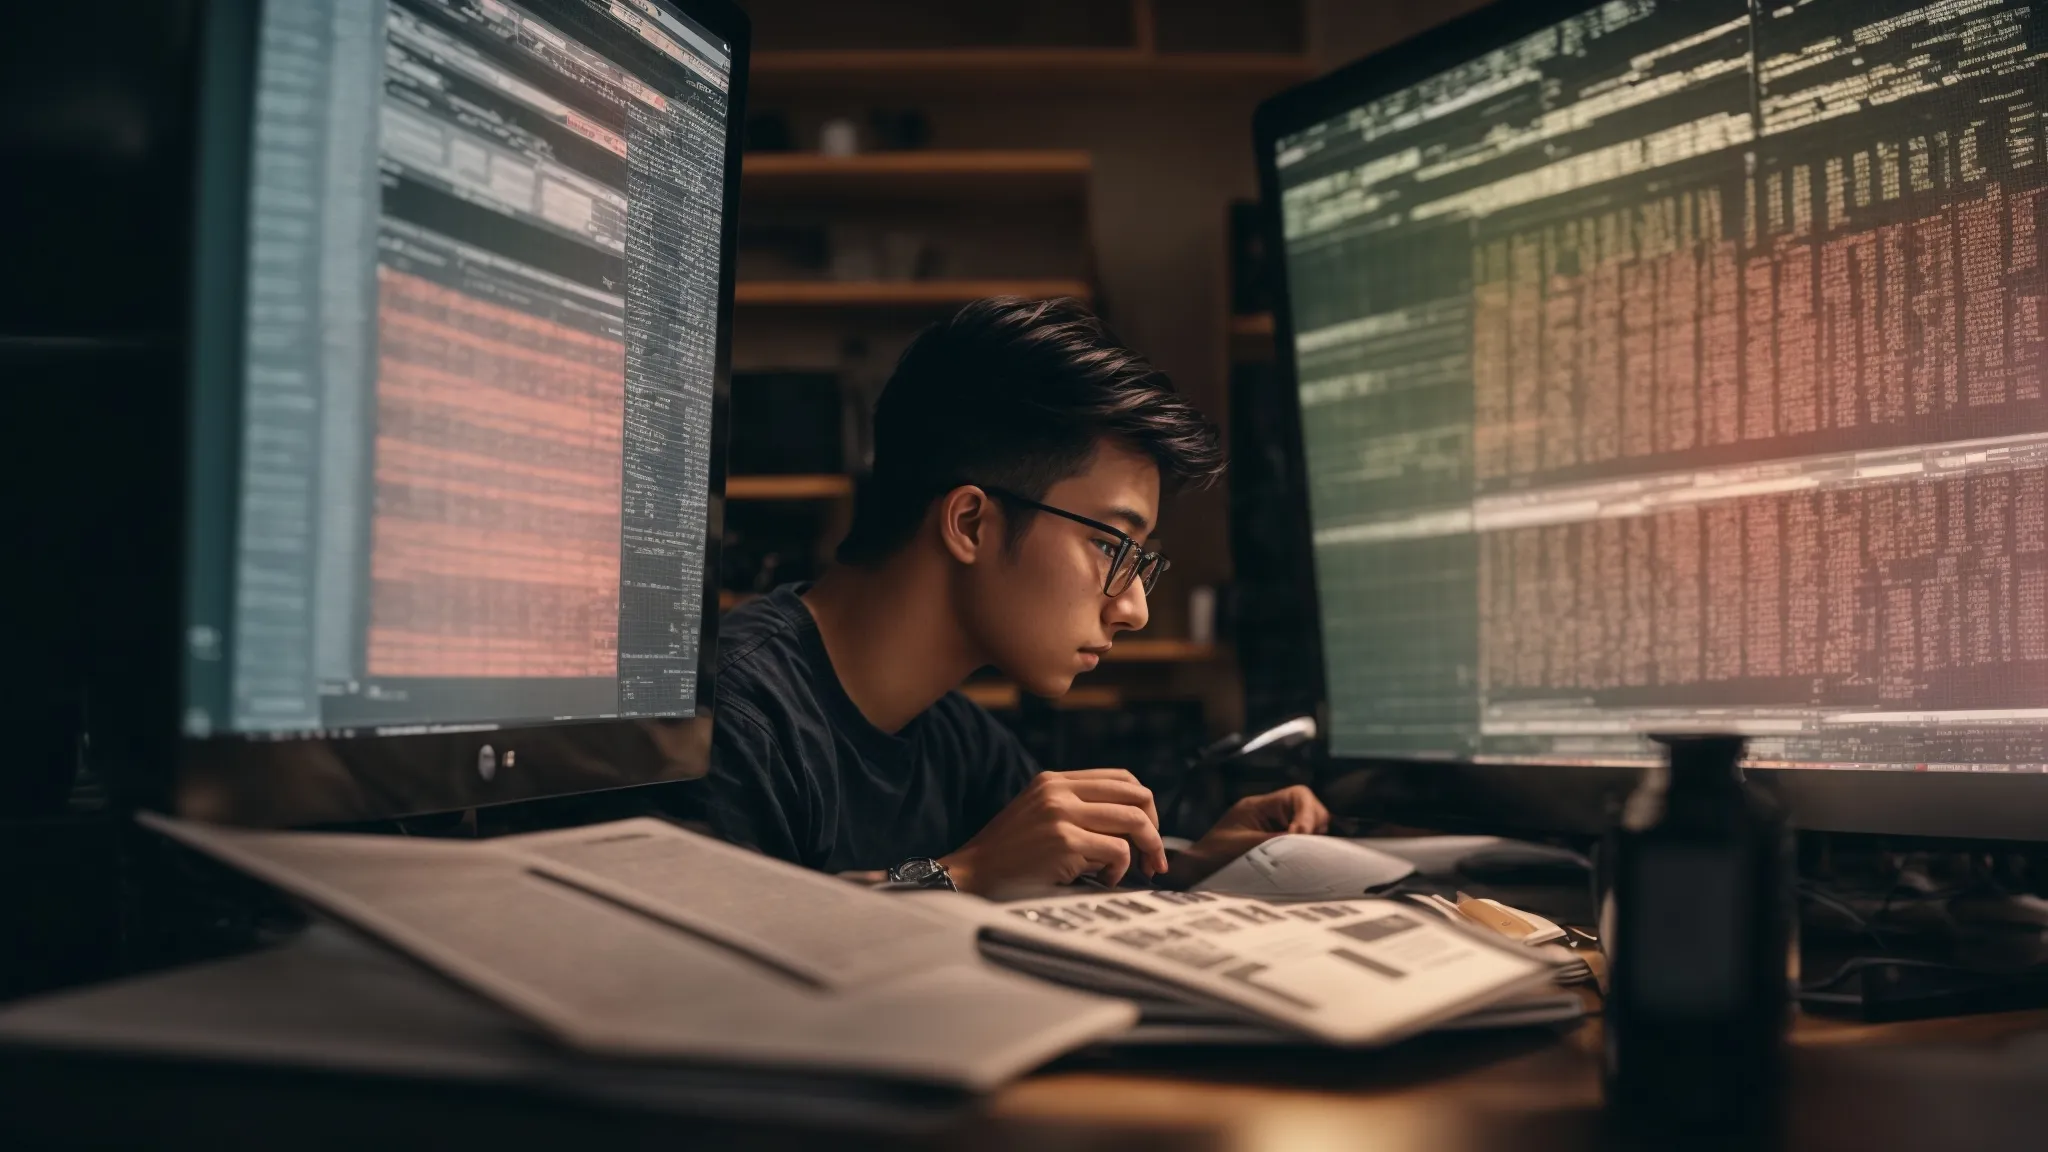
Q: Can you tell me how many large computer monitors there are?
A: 2